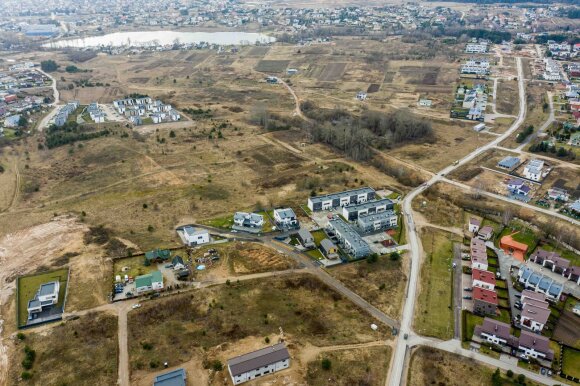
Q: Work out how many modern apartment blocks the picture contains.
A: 4